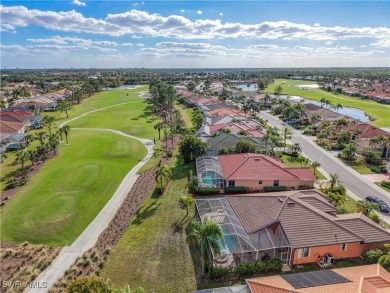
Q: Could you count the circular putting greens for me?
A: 3